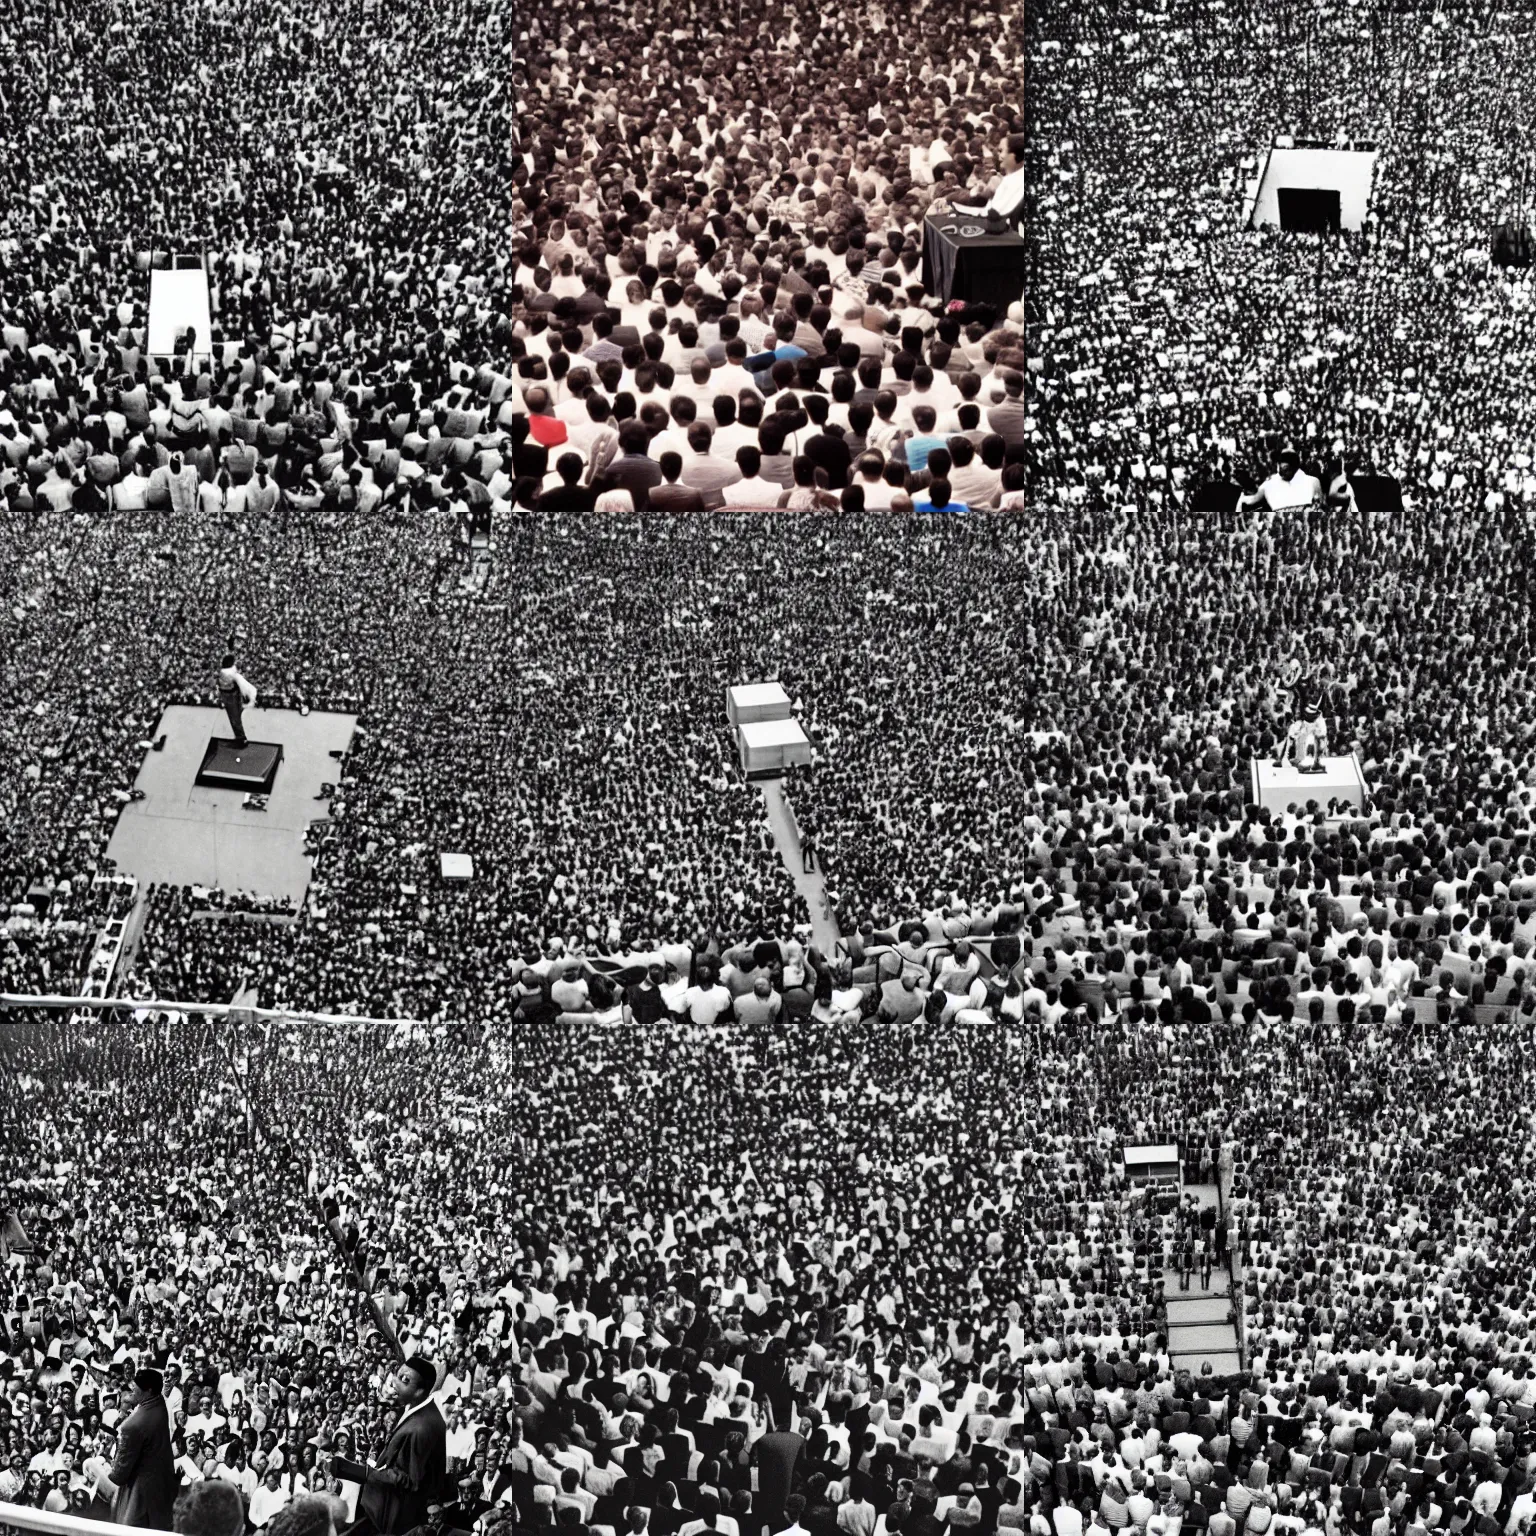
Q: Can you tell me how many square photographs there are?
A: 9